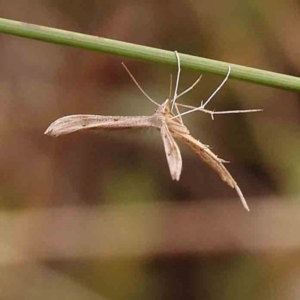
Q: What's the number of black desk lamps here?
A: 0